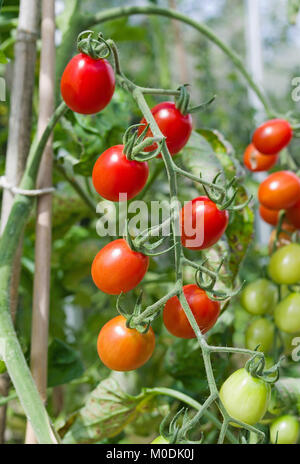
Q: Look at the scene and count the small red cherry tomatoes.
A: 12